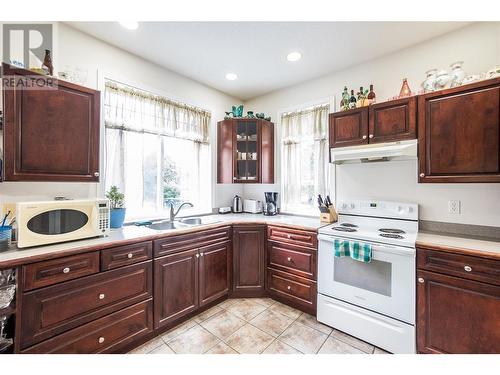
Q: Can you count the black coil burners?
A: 4